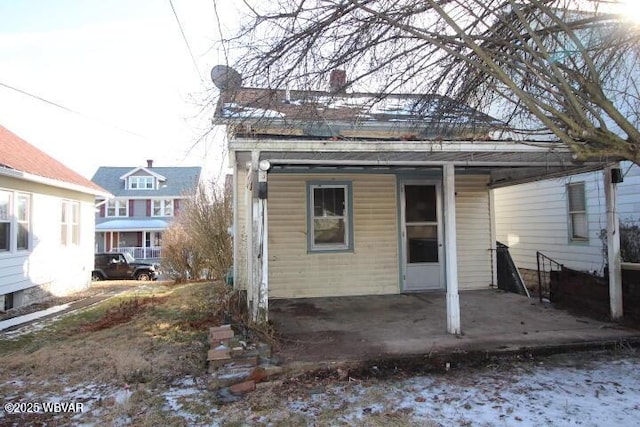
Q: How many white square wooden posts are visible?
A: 3